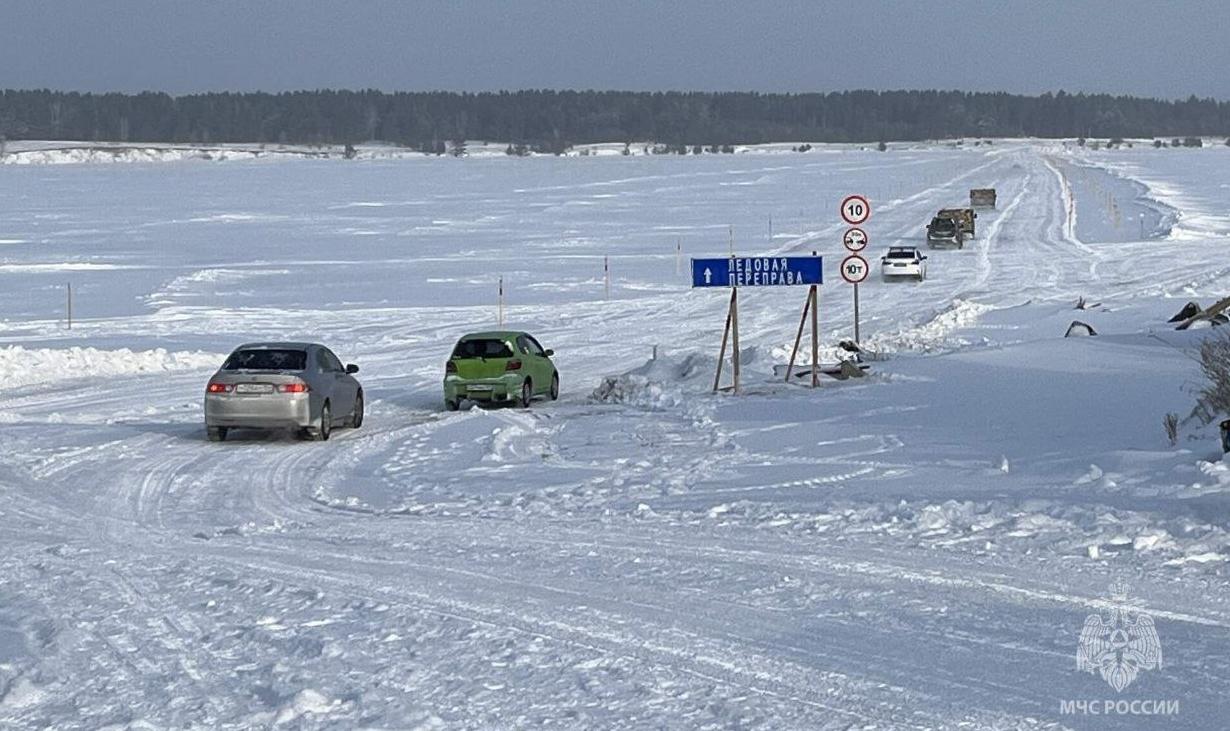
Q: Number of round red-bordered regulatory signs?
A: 3